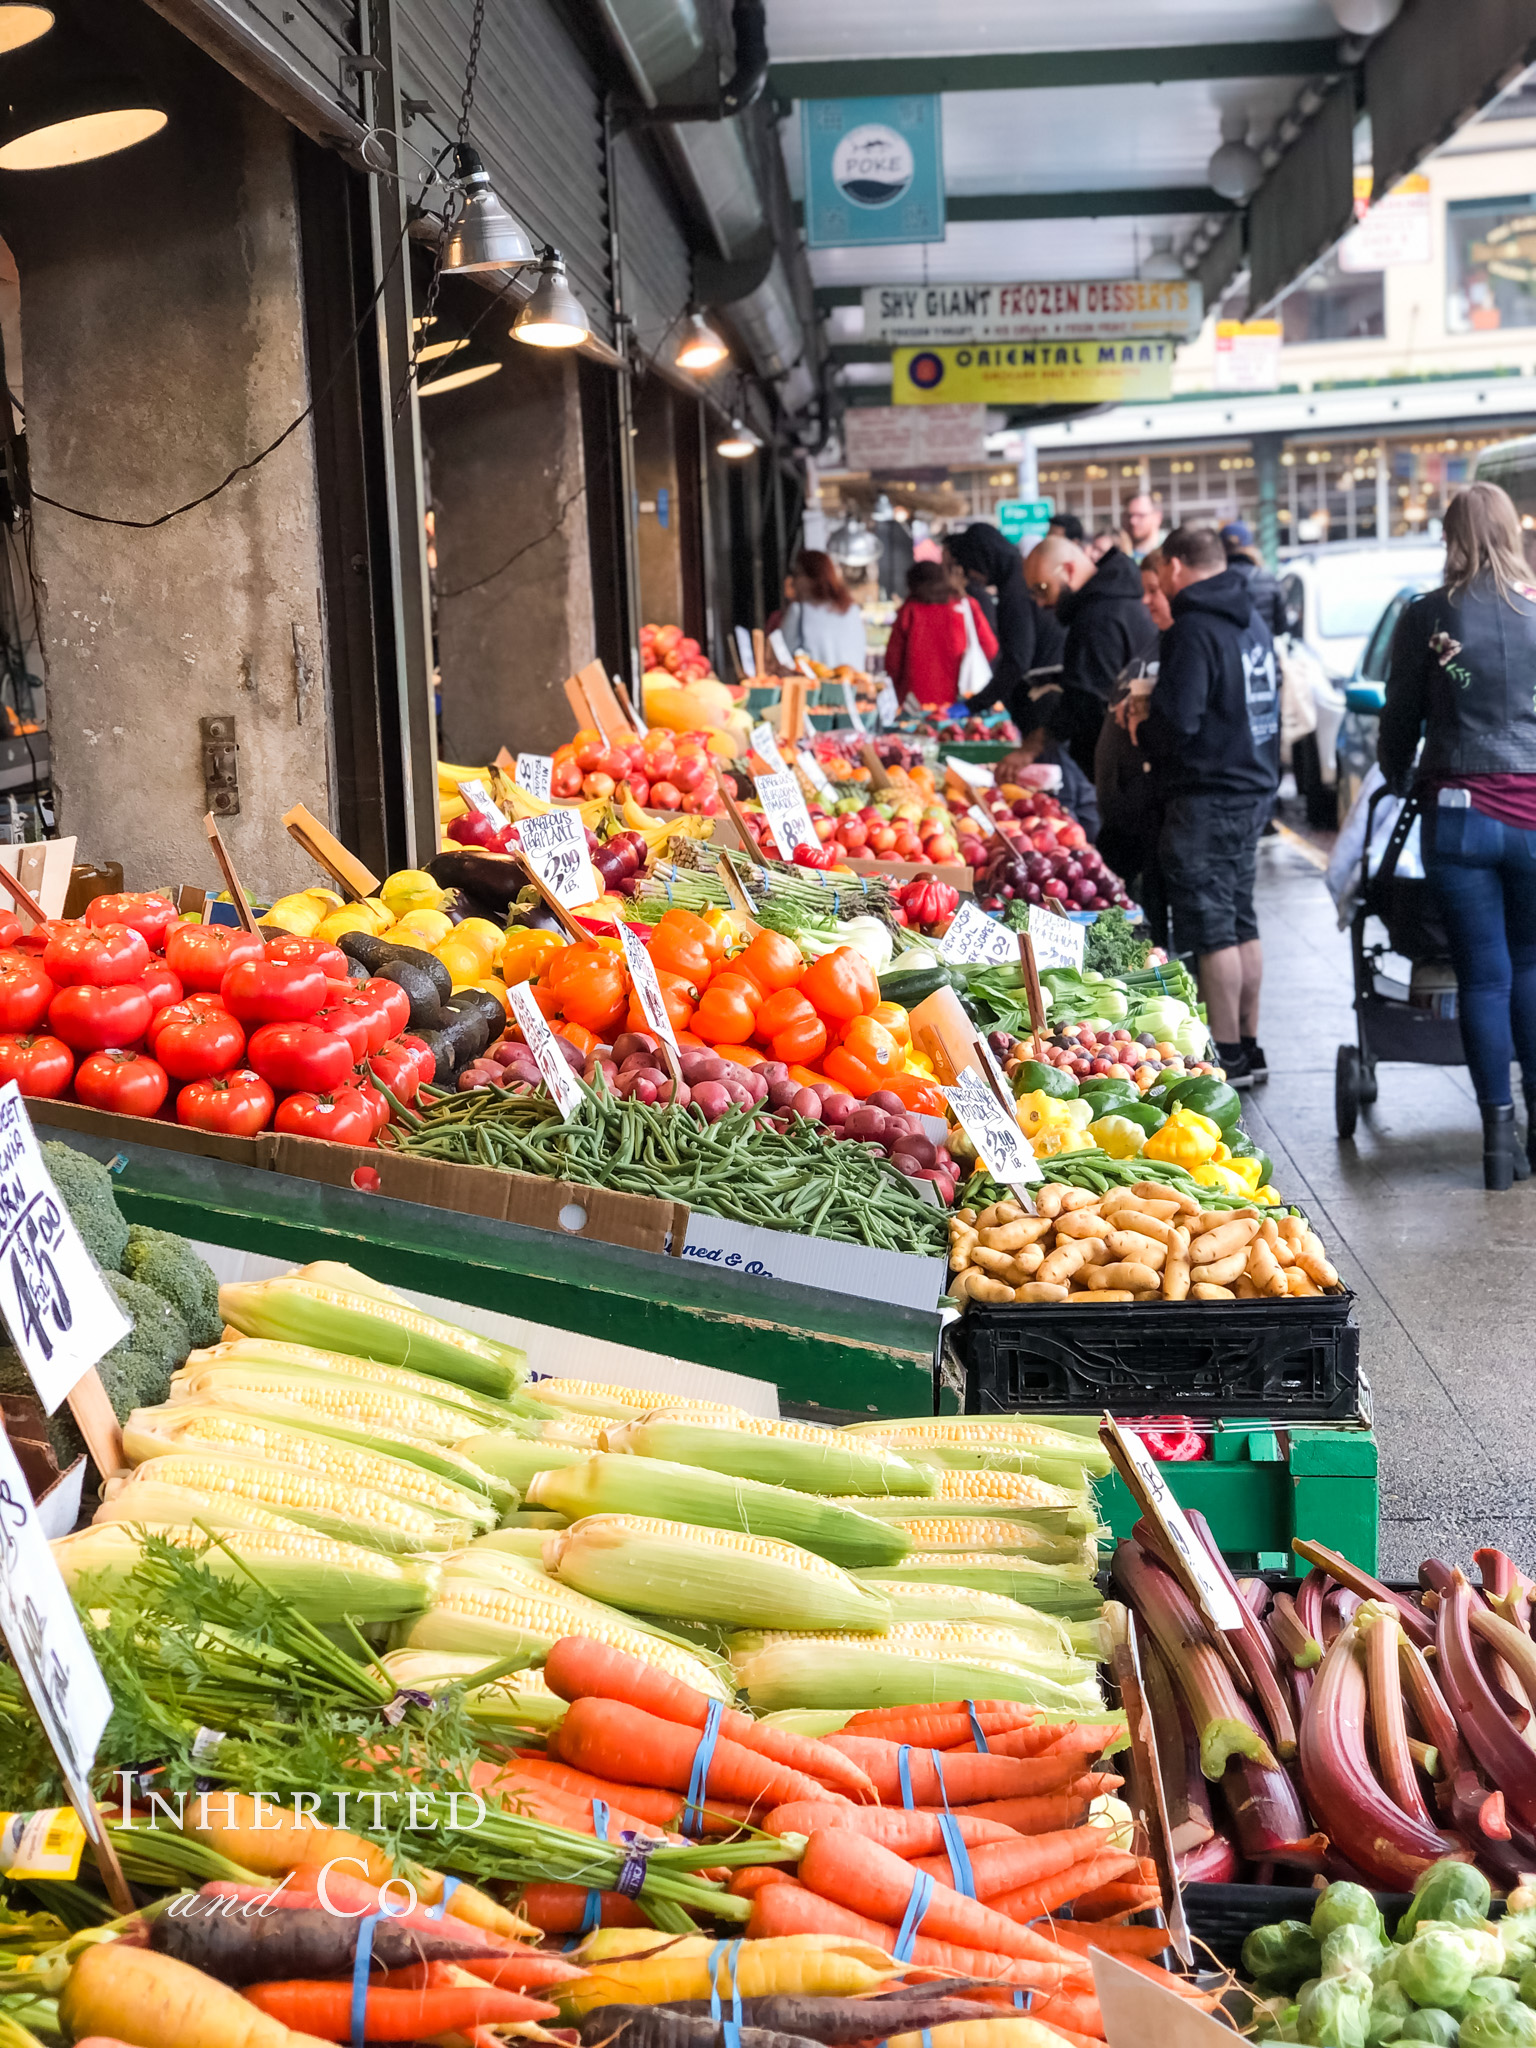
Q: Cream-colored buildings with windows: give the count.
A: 1